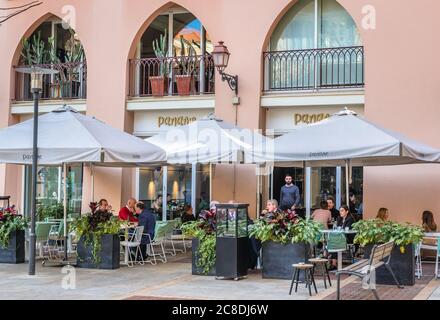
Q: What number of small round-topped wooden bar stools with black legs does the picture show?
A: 2